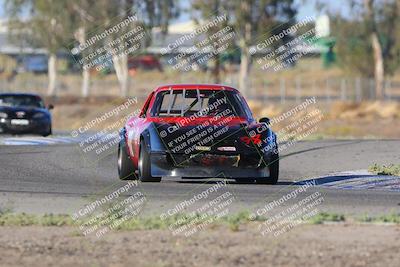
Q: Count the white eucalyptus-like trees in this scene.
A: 5